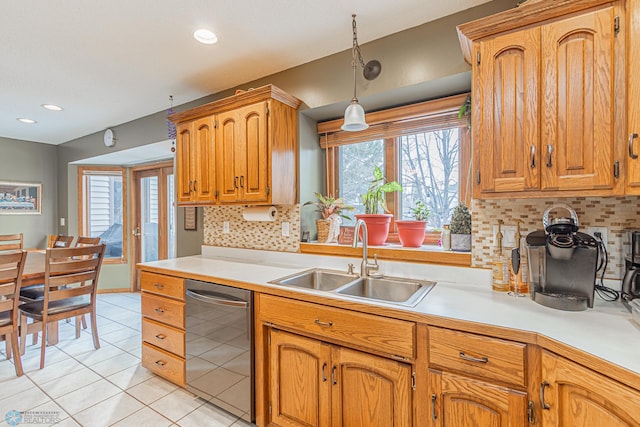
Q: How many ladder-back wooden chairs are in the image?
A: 5